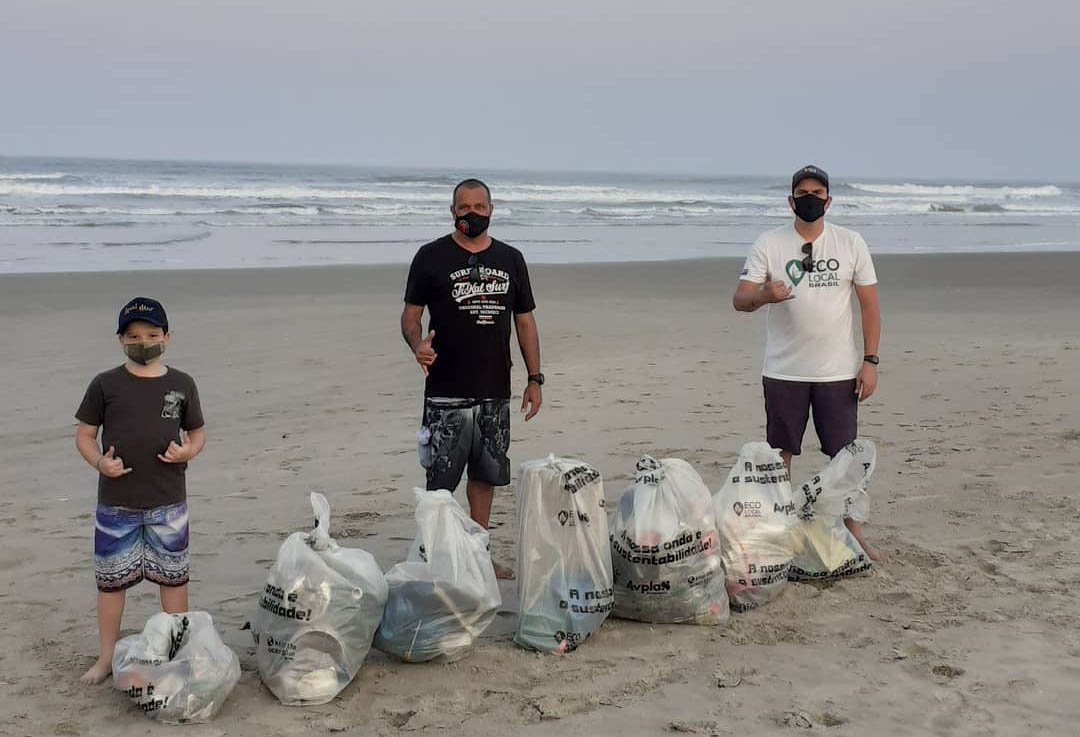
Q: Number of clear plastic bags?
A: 7